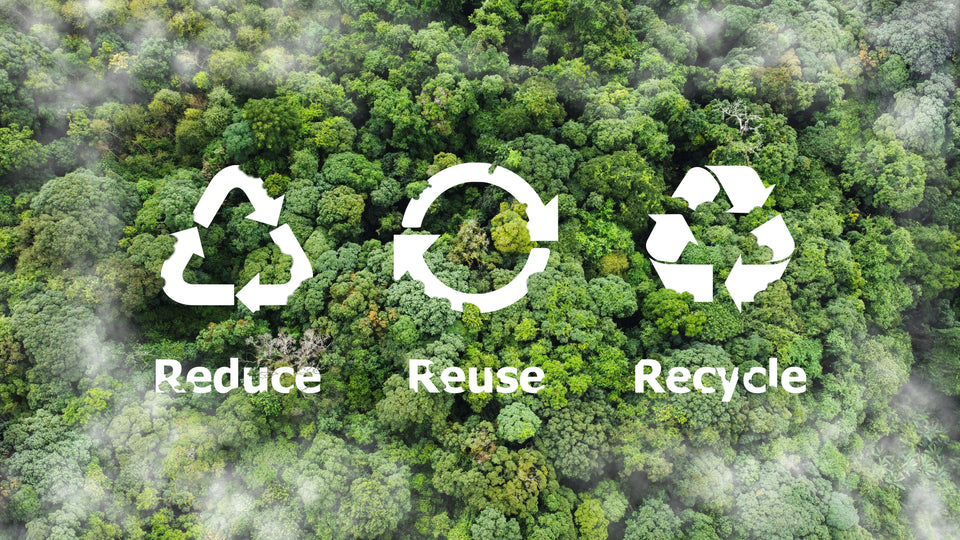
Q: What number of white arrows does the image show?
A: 8